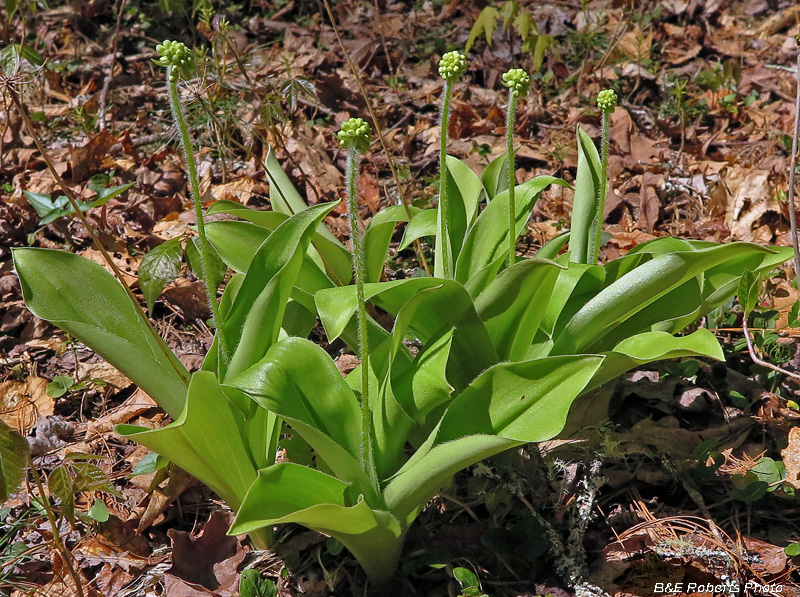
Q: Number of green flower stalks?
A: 5